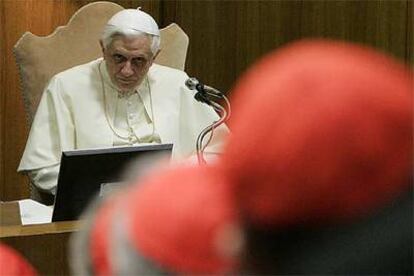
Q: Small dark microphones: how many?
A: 2